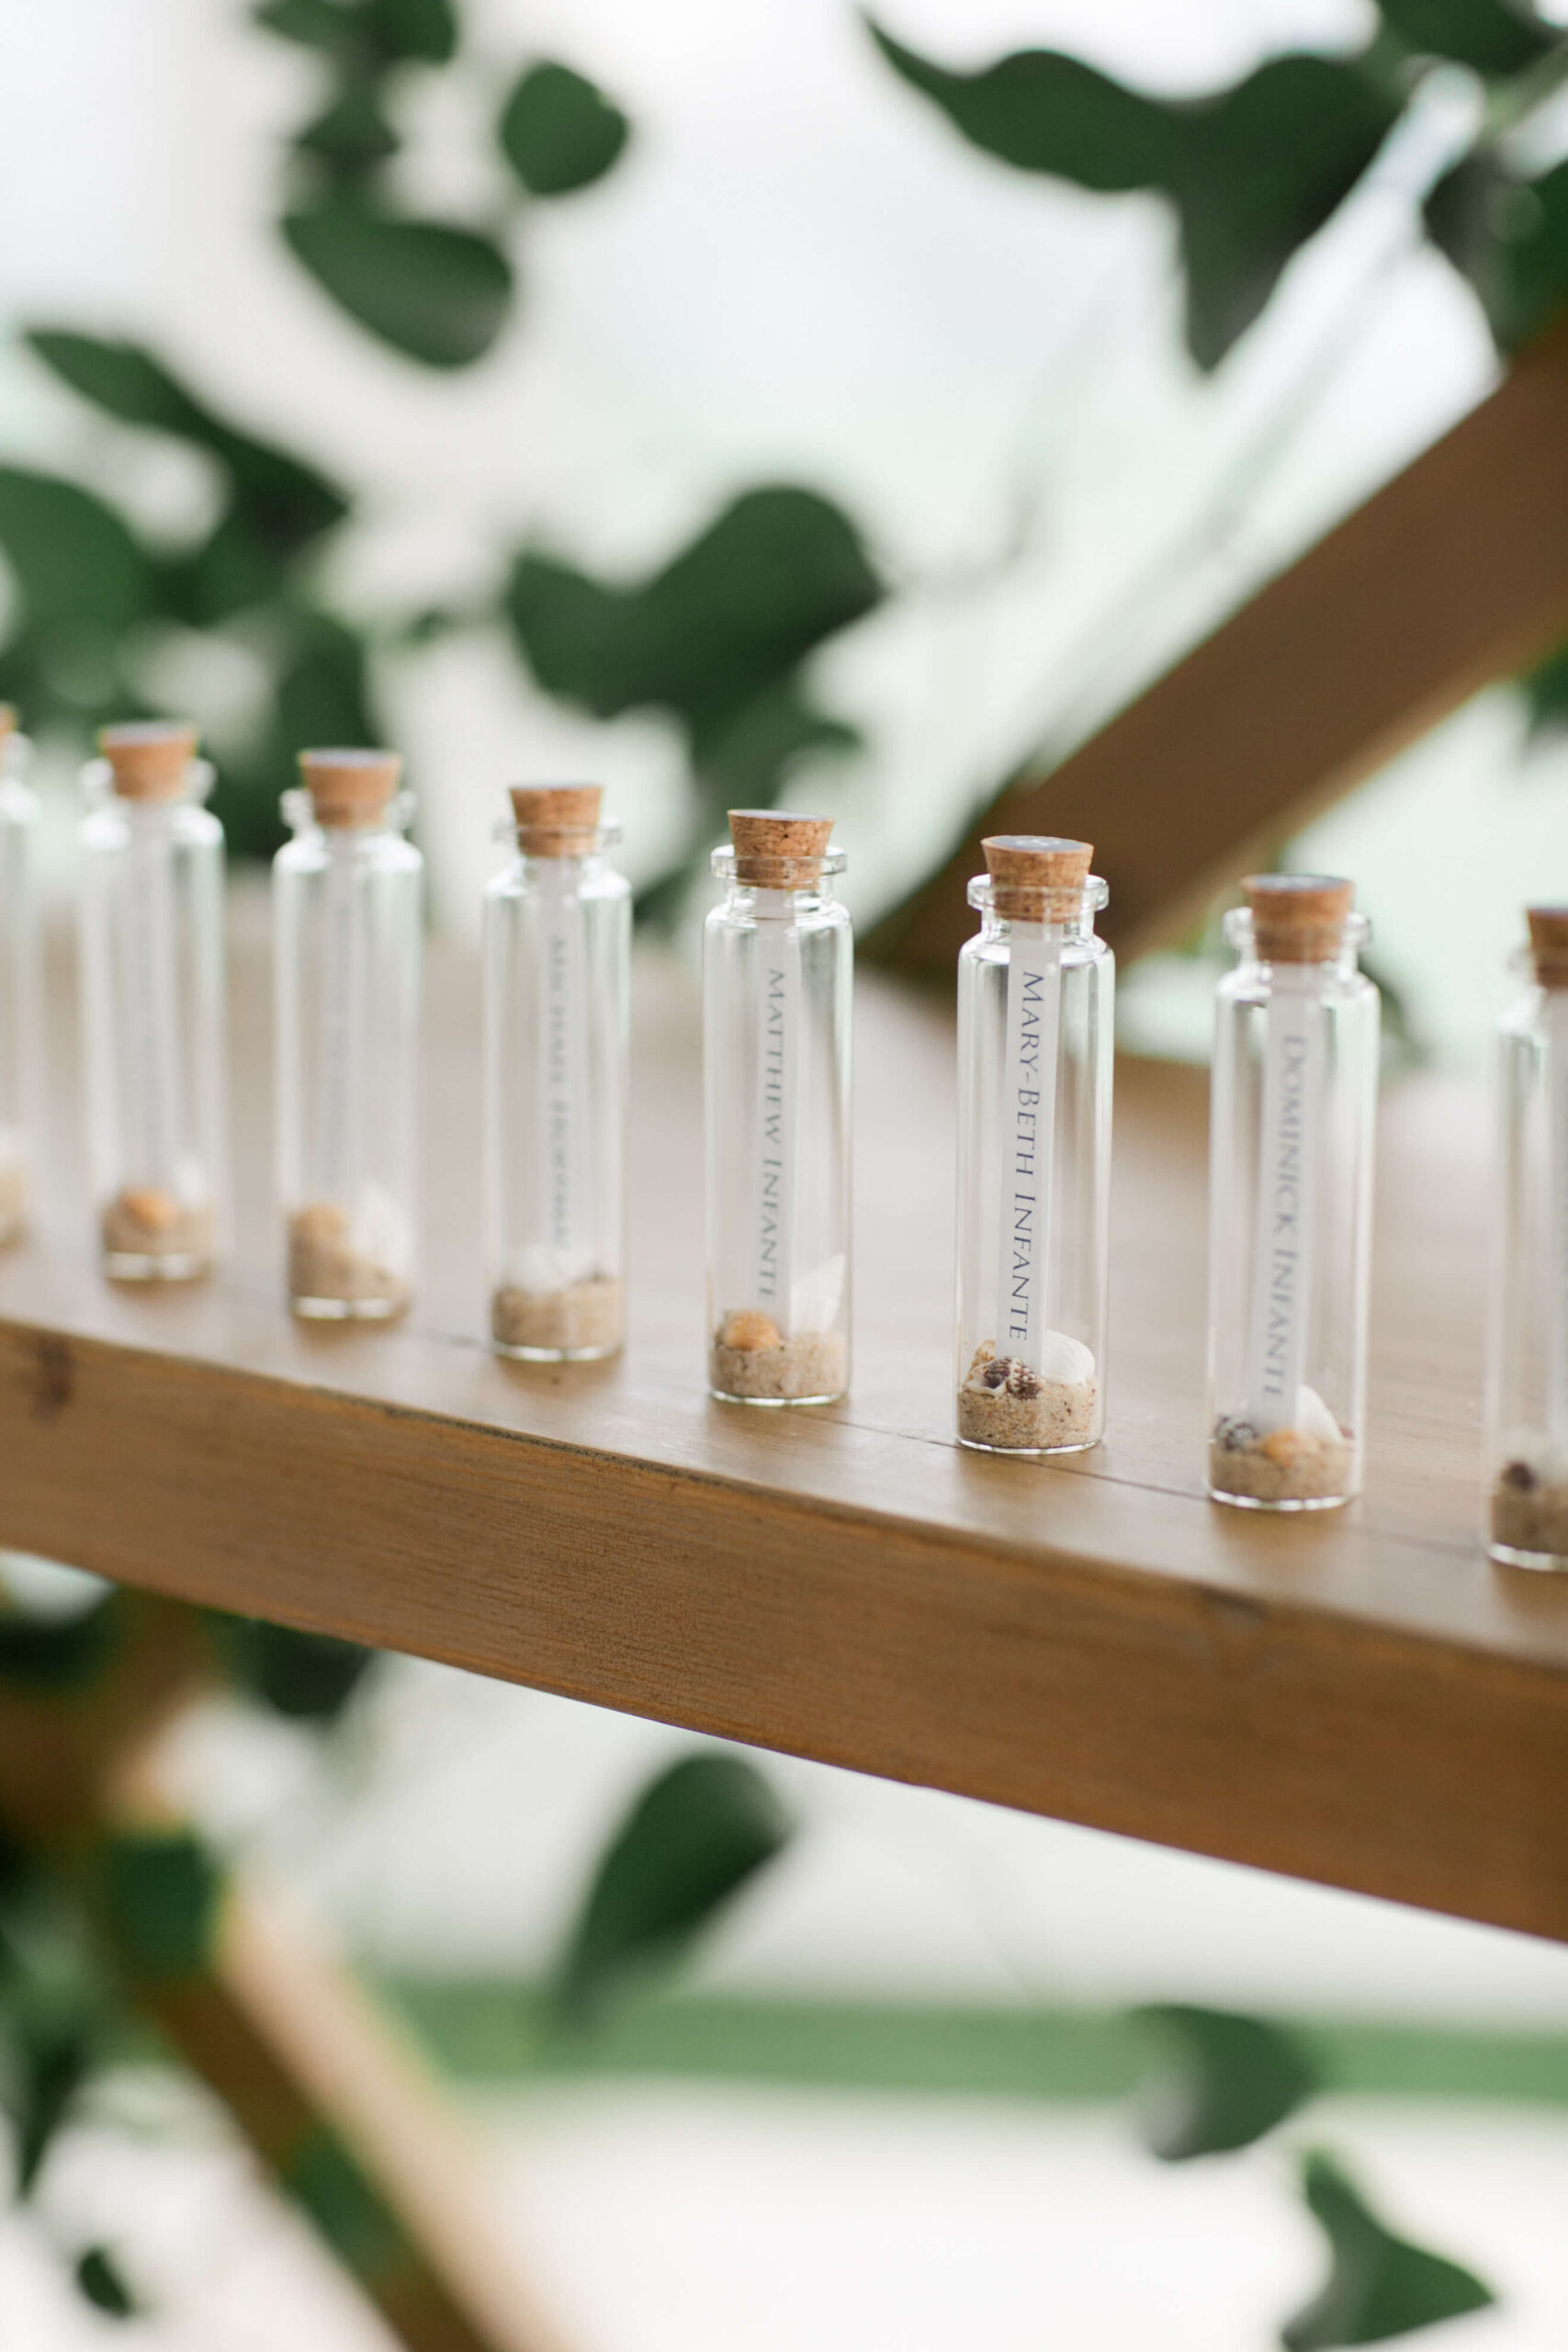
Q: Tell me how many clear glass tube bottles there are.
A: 8